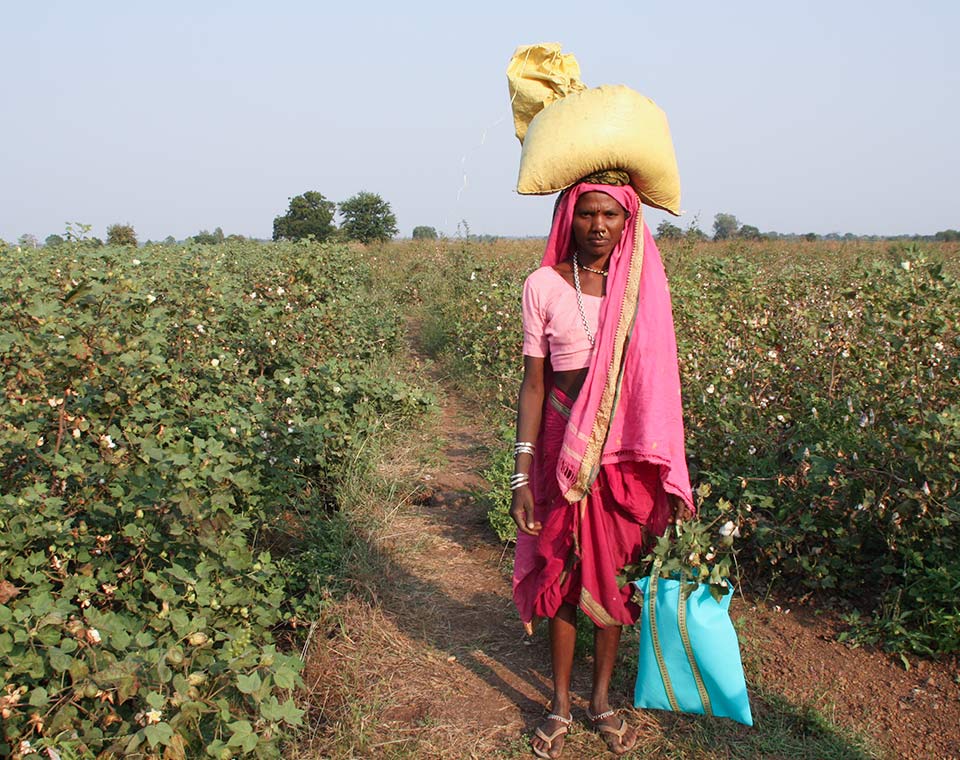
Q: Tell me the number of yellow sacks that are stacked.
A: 2